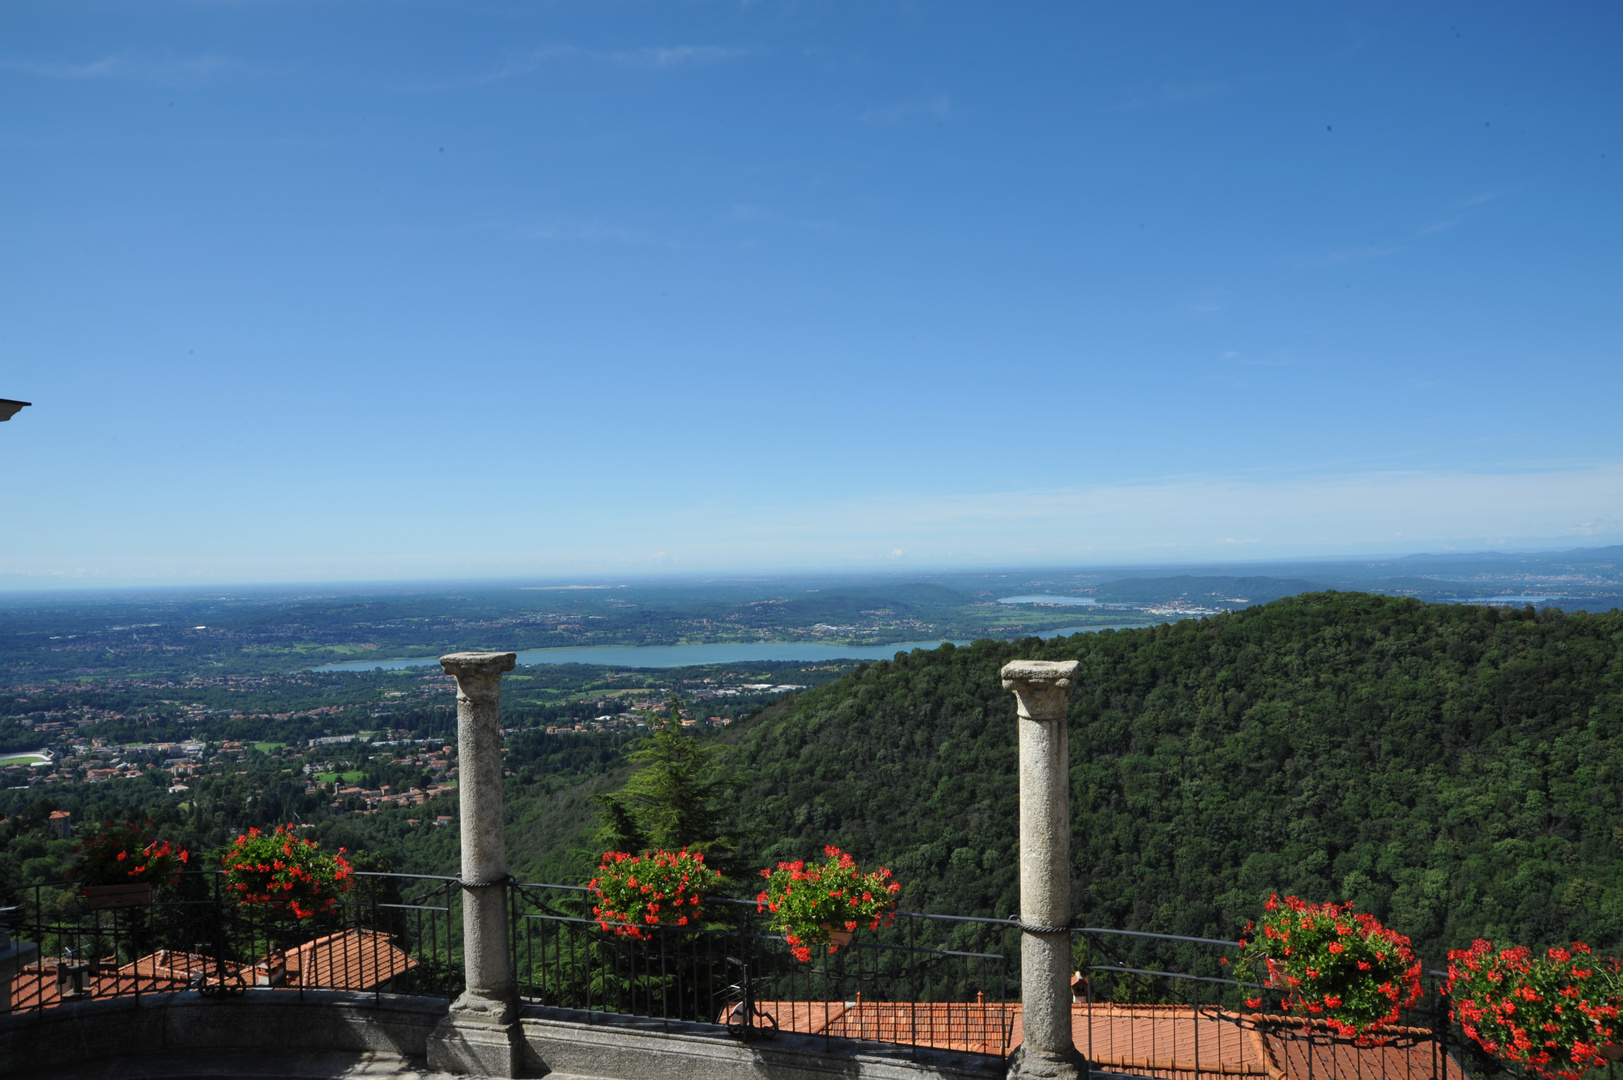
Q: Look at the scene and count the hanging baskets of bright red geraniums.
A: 6